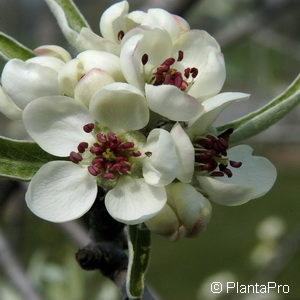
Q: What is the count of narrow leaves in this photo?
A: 5